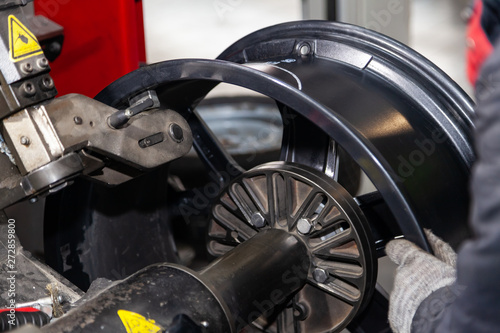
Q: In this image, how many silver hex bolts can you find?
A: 3